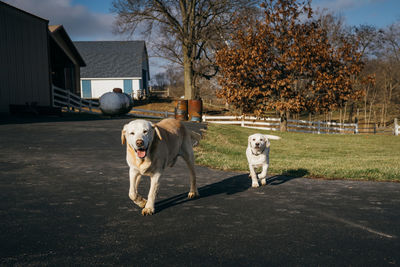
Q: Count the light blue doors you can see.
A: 2